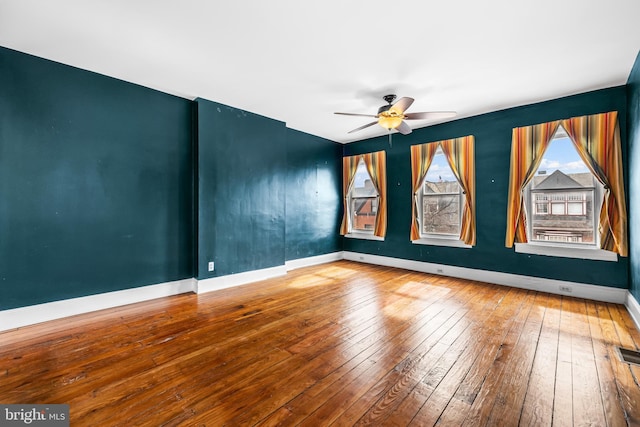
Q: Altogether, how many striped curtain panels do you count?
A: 6